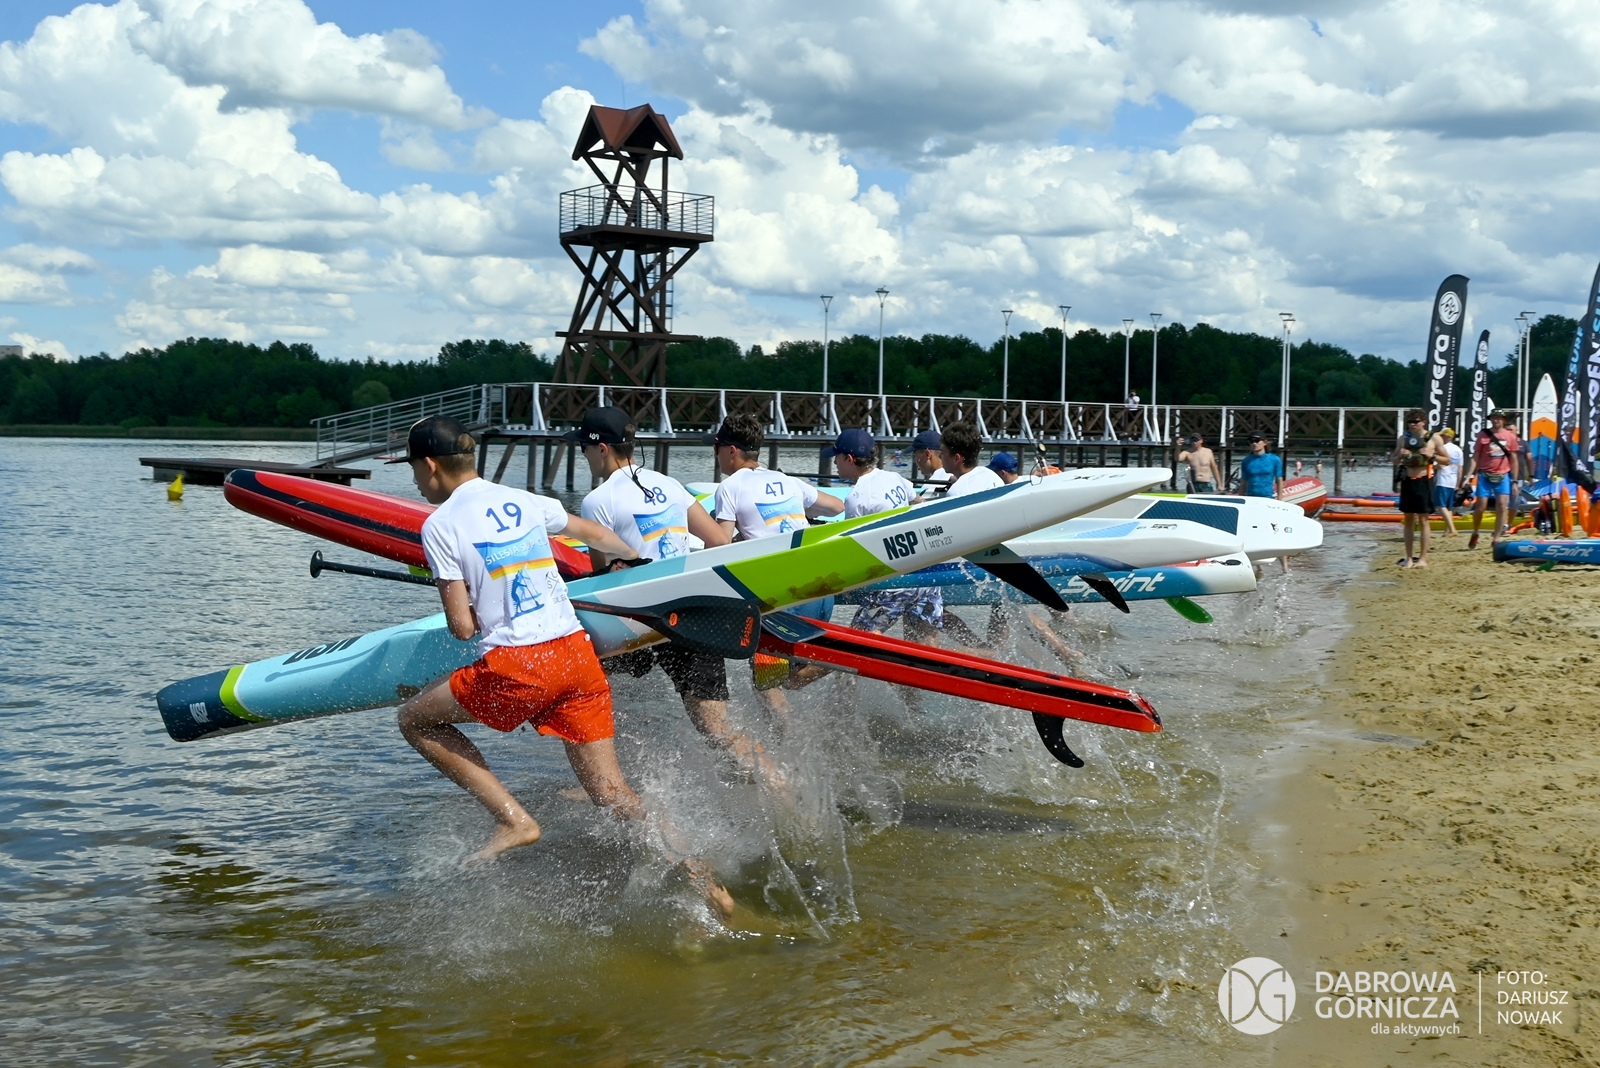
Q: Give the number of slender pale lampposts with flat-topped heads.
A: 10